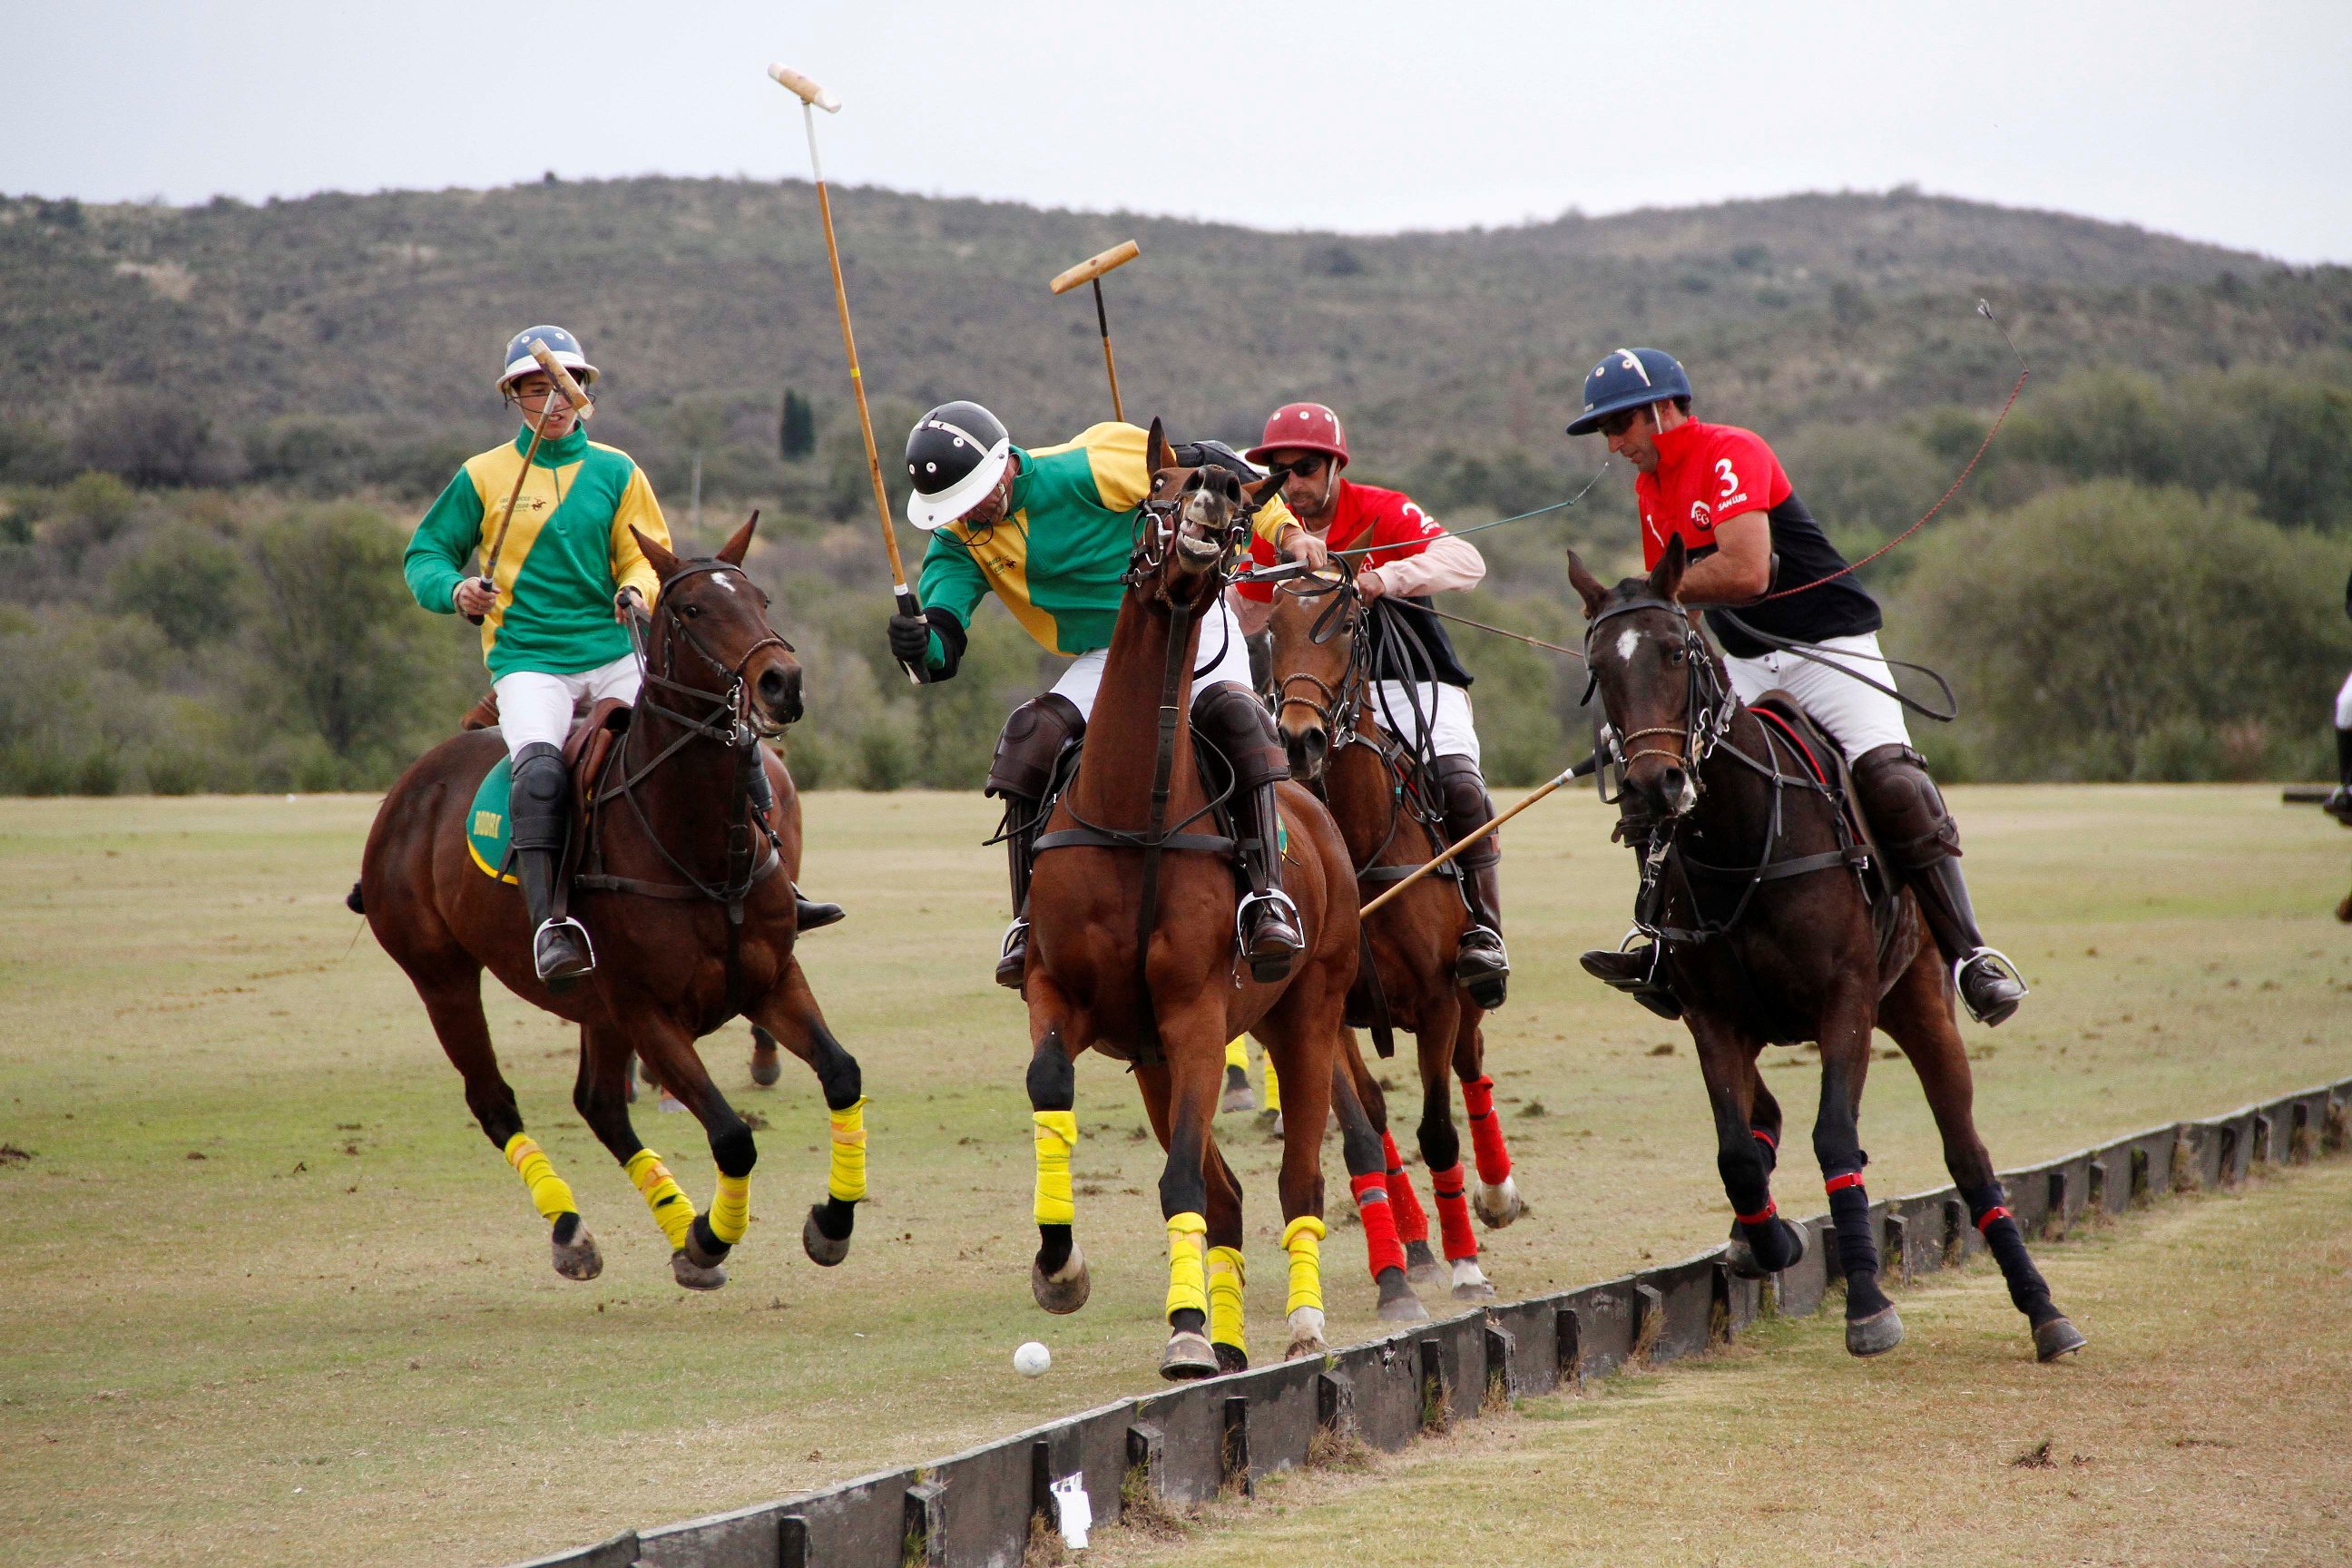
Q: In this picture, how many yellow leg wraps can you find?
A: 10